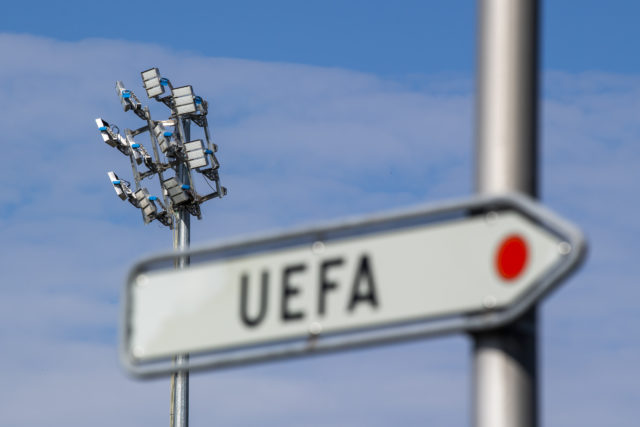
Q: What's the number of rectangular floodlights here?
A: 10